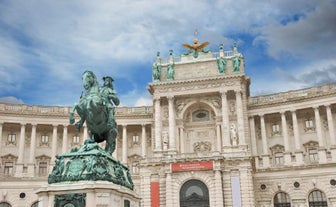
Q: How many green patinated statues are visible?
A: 5